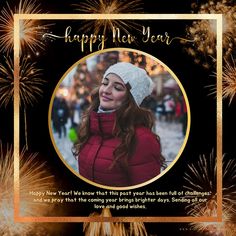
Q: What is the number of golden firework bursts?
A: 8